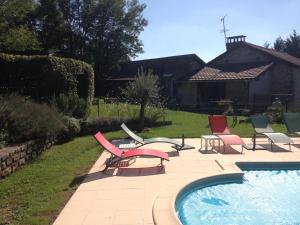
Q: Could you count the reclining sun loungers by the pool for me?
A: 5